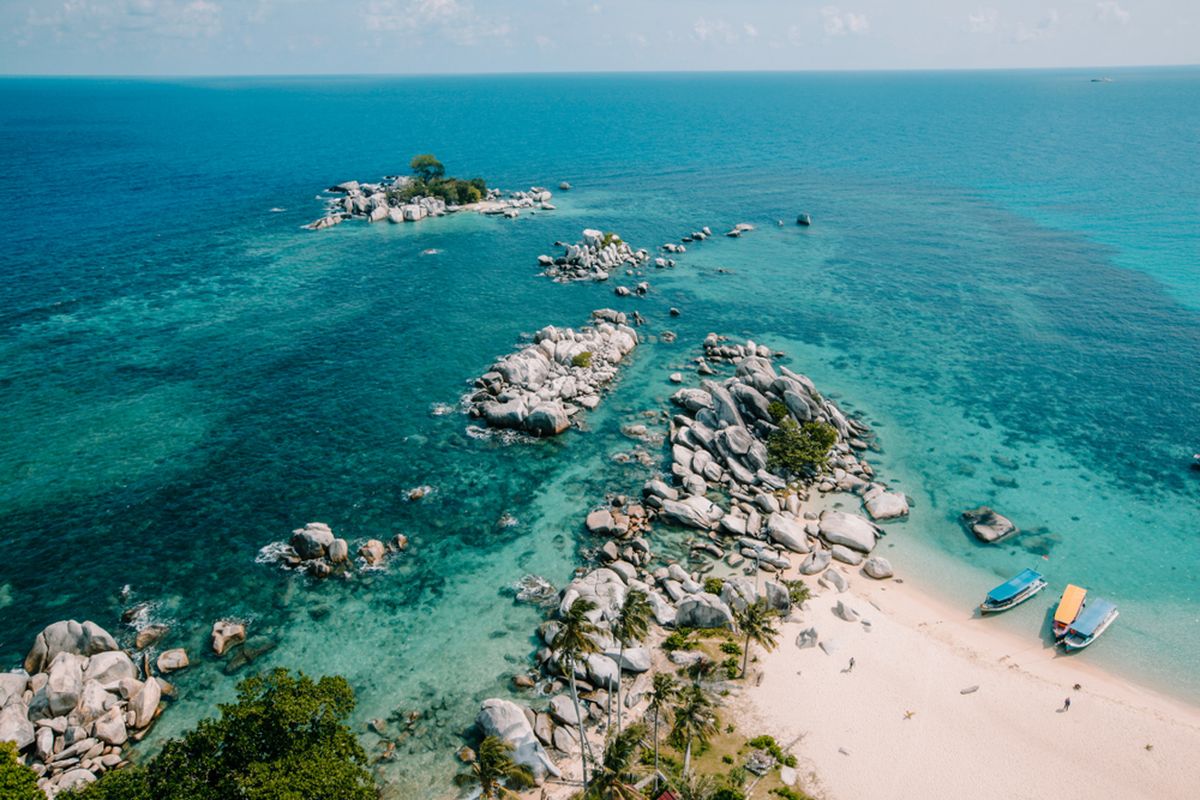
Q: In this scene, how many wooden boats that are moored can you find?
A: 3